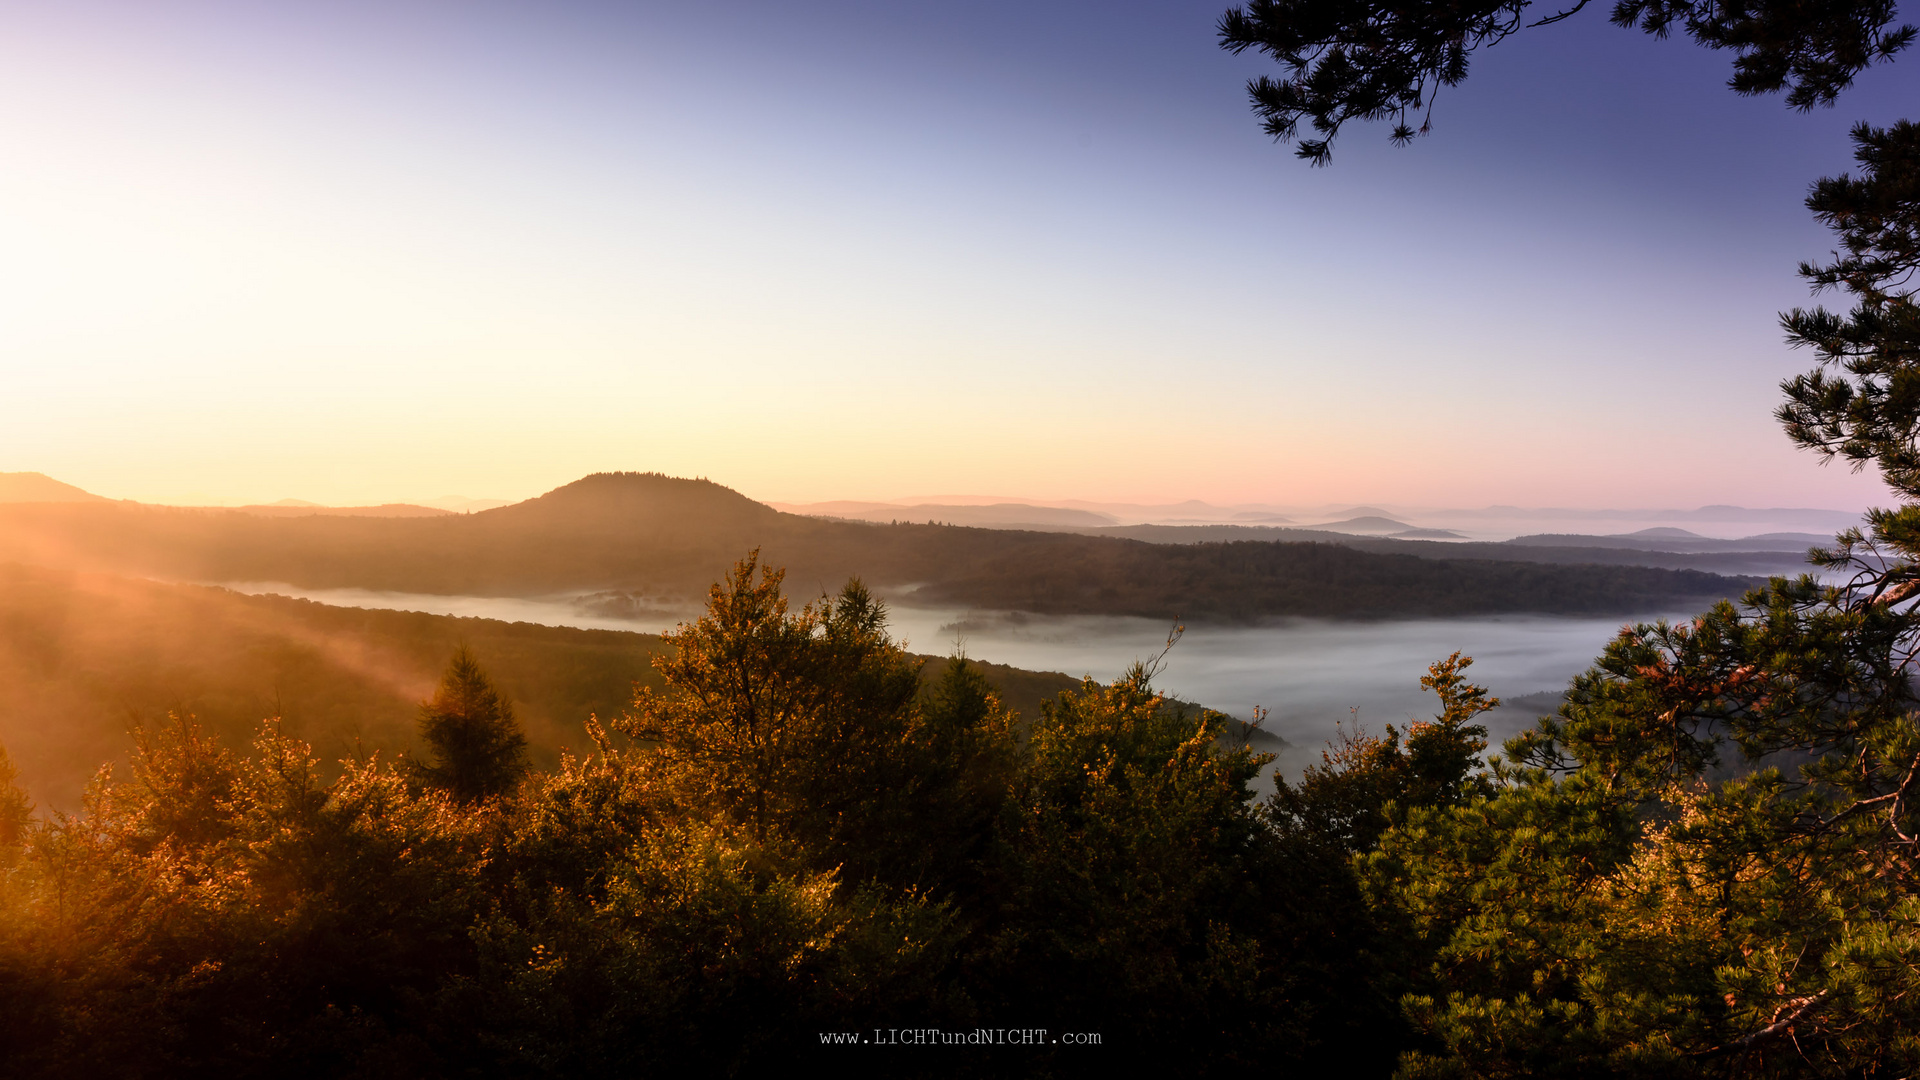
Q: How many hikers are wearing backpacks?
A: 0